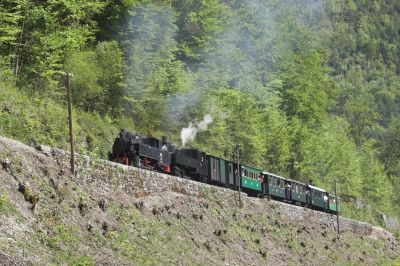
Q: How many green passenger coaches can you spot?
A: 5